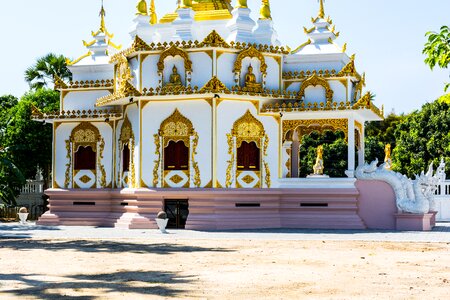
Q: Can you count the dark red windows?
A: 4